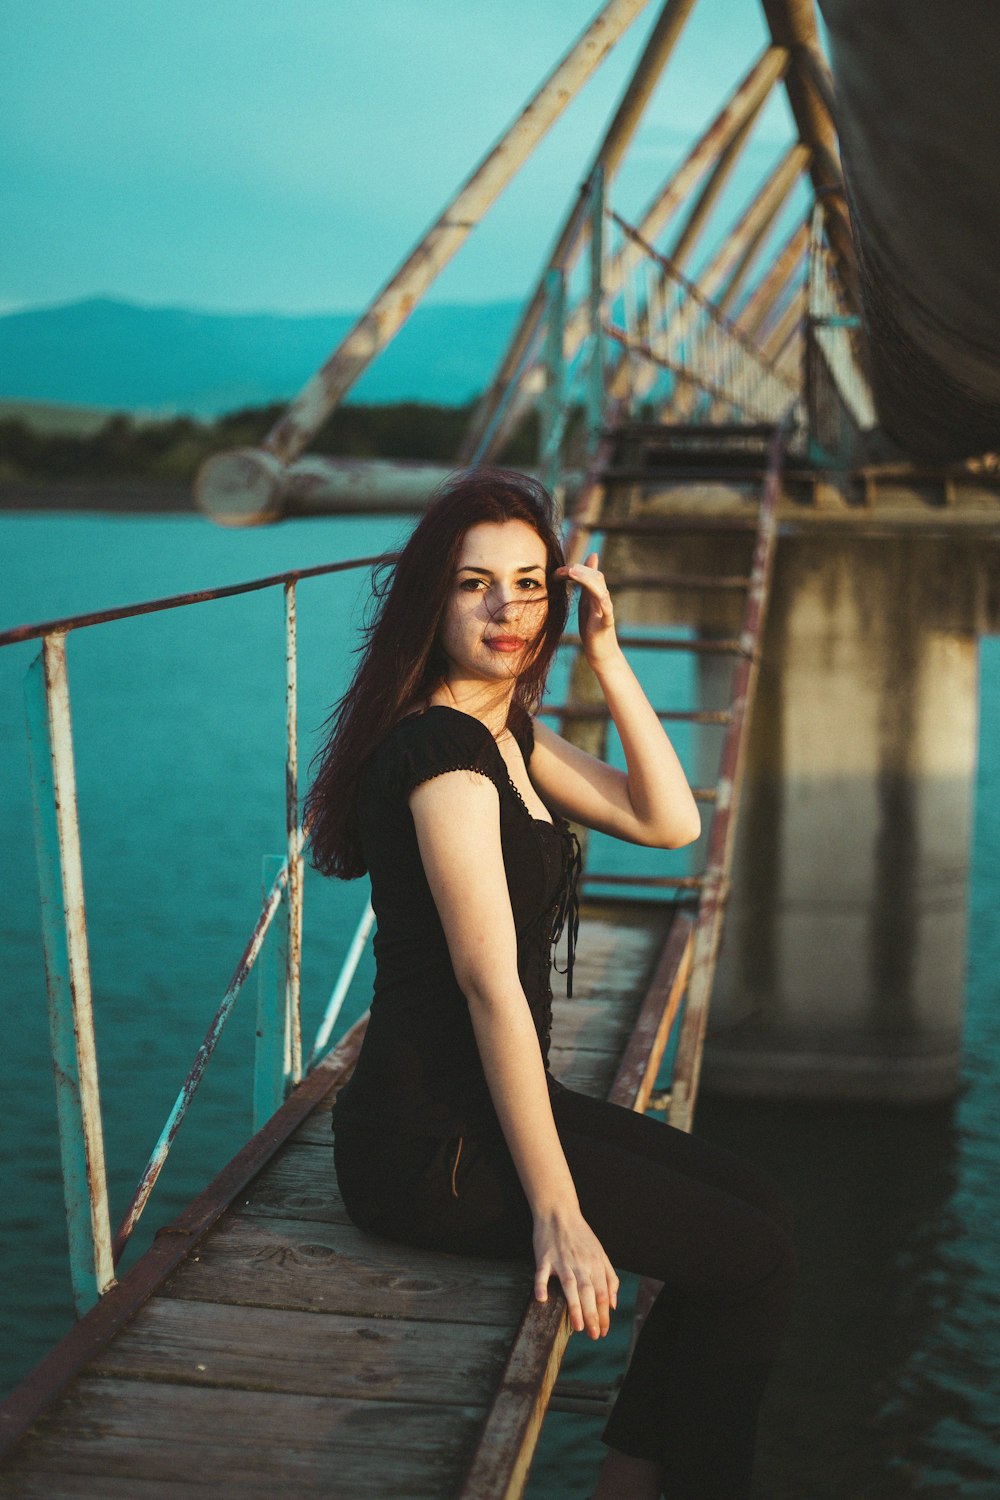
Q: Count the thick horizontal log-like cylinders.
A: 1